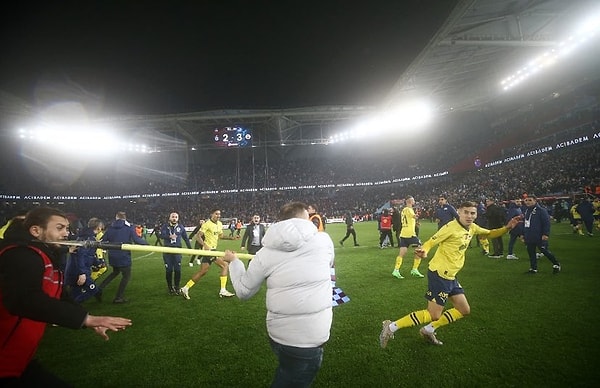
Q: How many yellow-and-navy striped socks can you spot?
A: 2